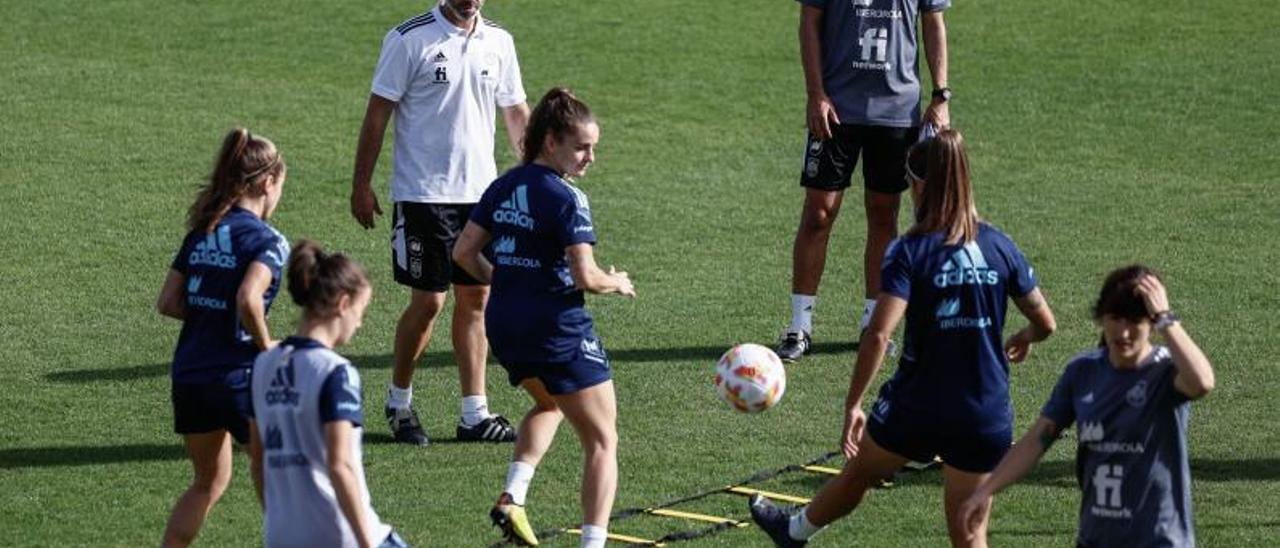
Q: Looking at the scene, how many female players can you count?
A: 5